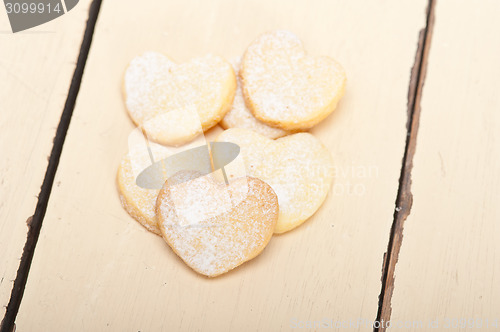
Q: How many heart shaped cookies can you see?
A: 6